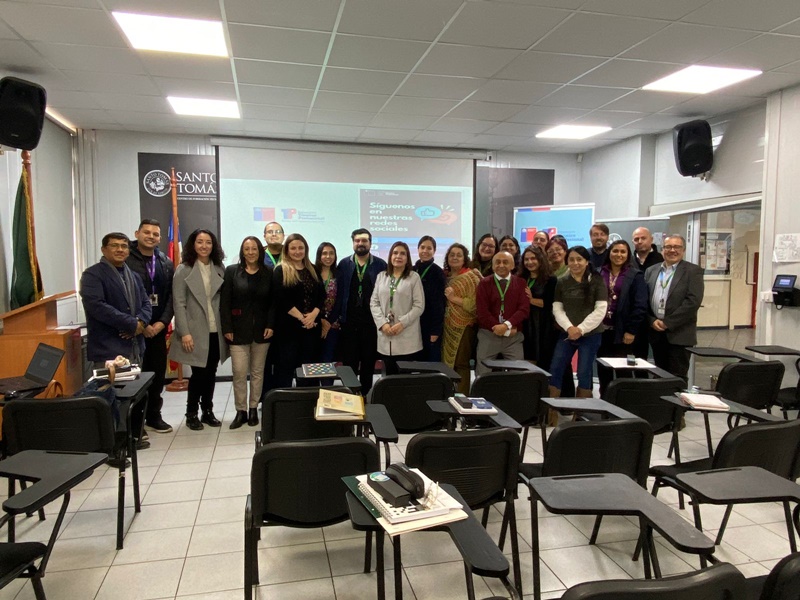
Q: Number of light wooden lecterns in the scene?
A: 1